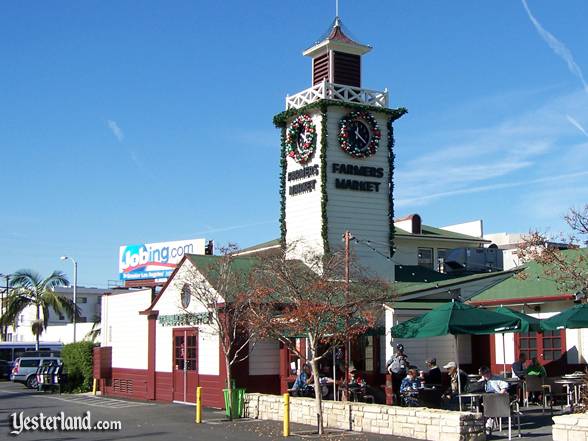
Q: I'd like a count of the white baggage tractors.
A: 0